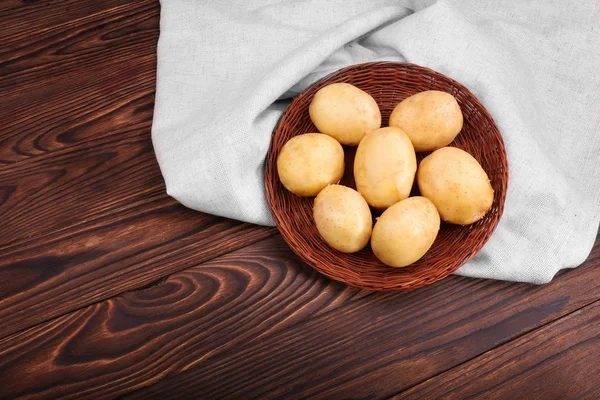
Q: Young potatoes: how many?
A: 7